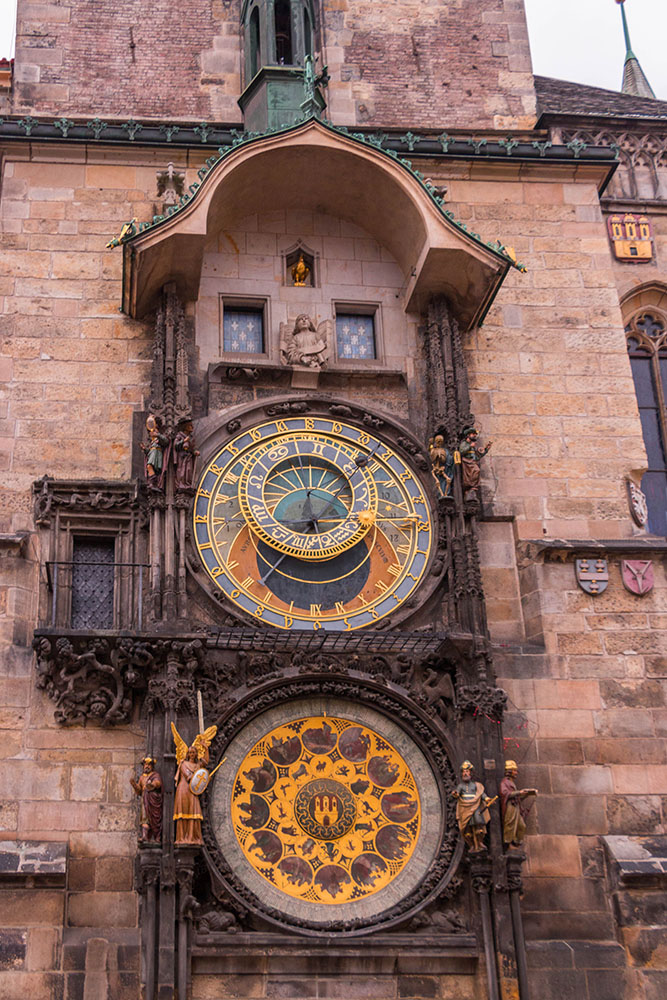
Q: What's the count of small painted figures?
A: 8